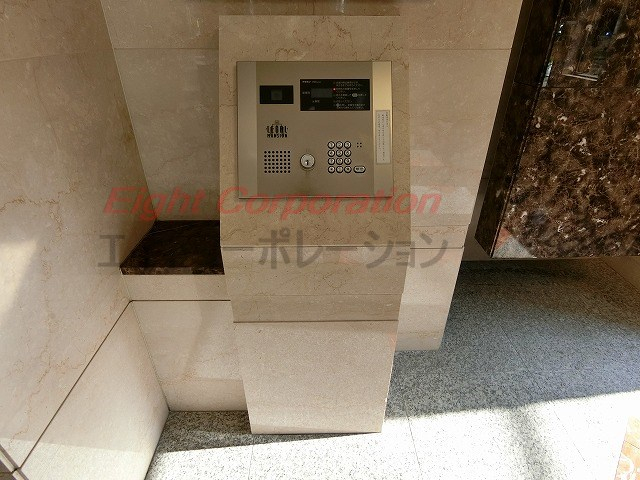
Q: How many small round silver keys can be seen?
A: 12